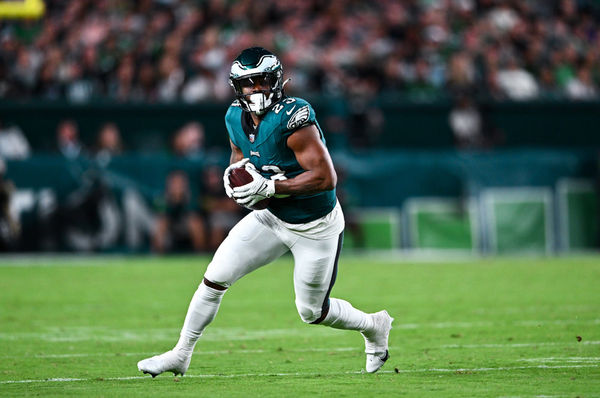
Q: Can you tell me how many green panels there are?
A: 4